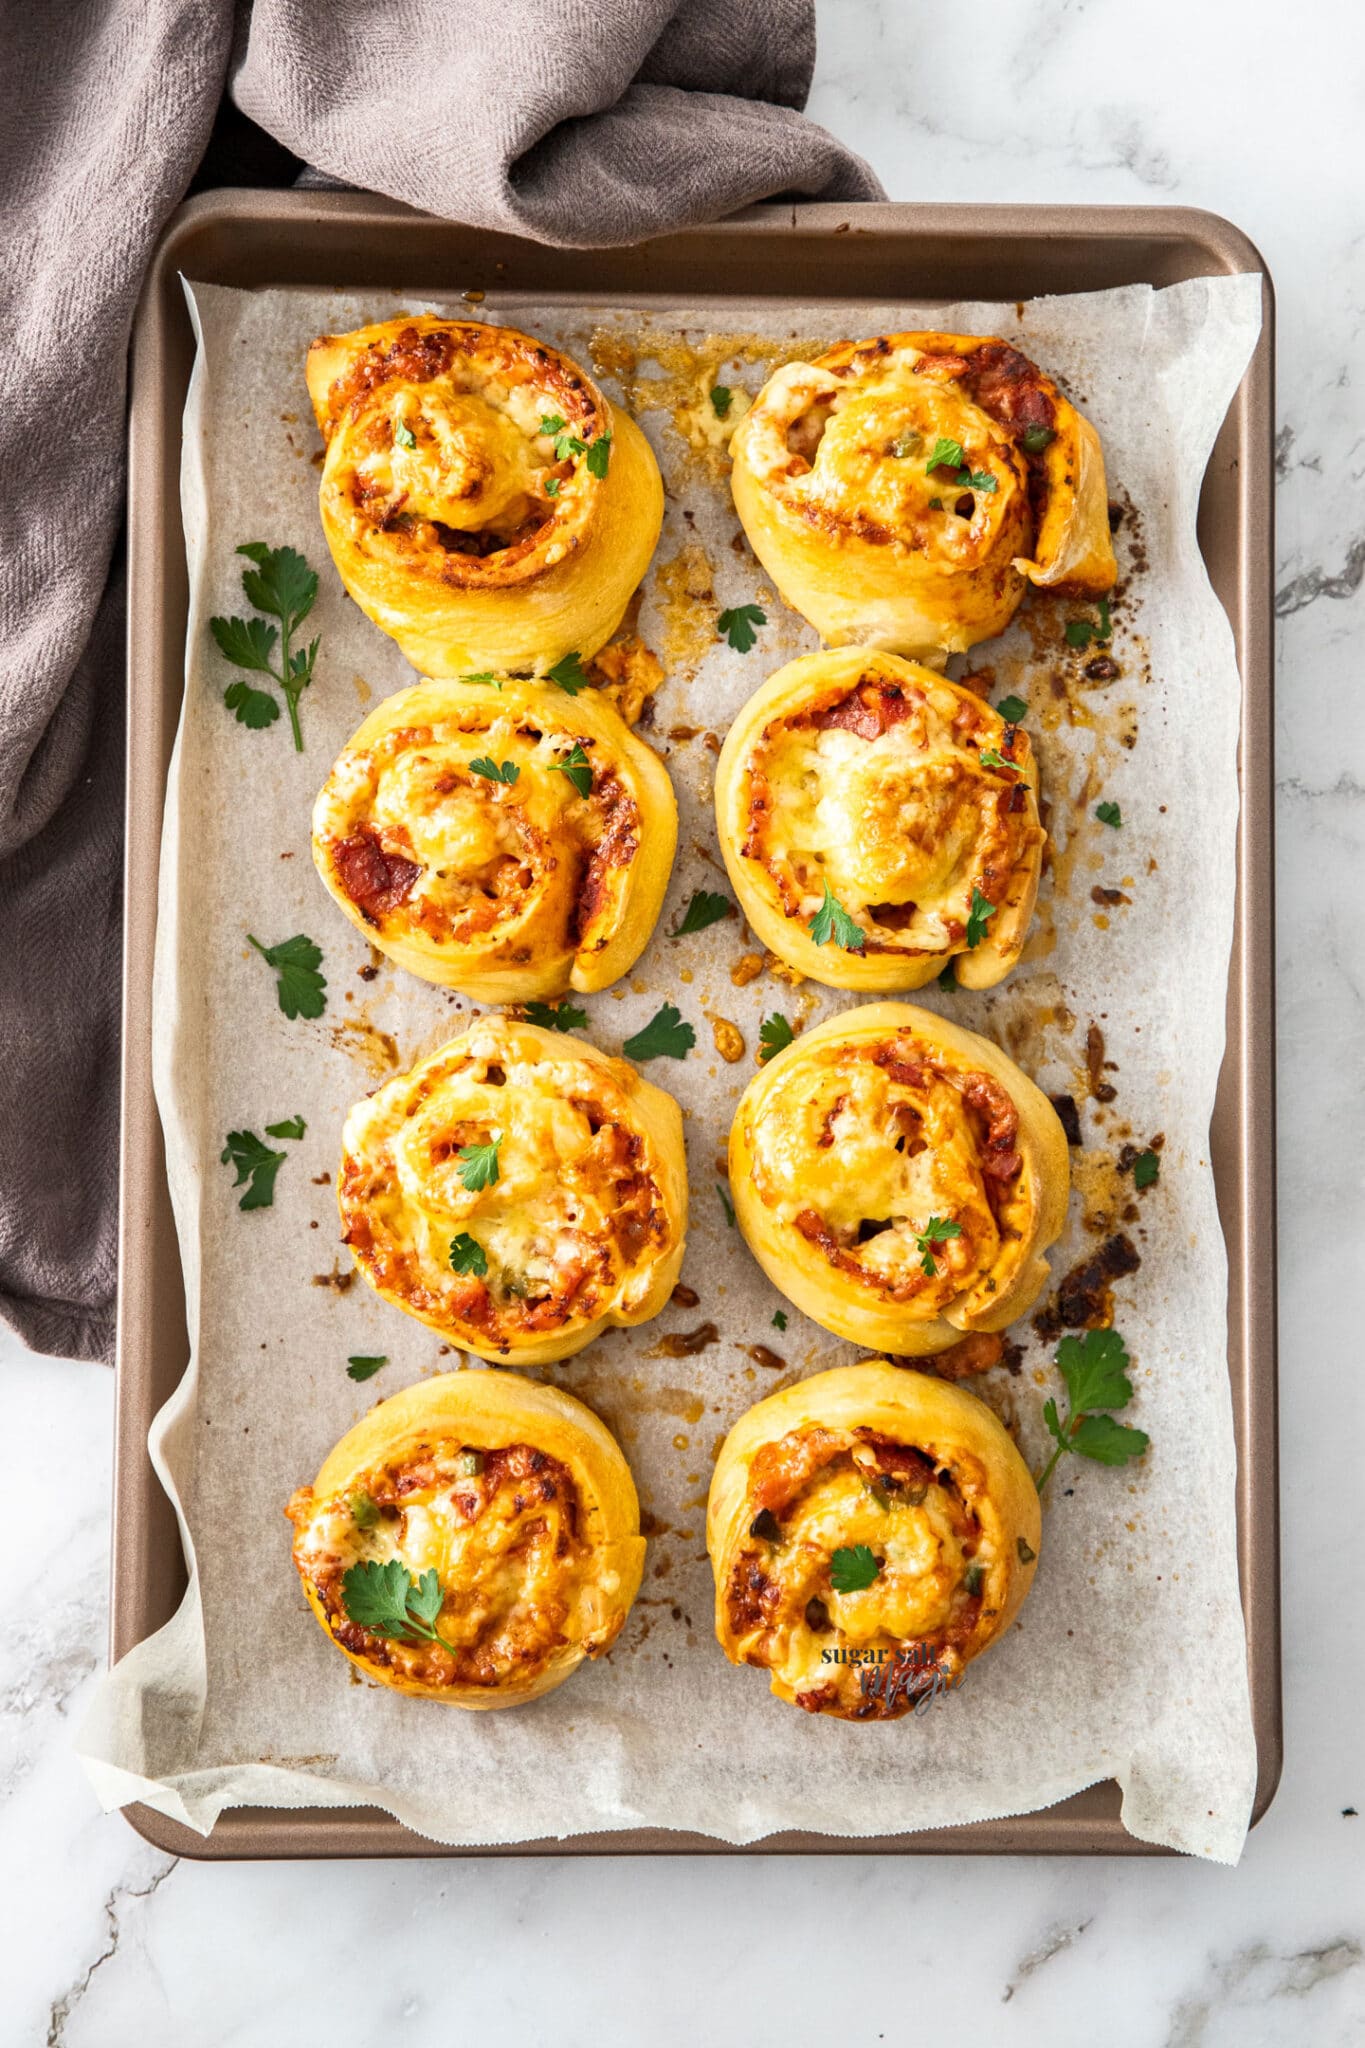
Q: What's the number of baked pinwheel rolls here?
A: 8